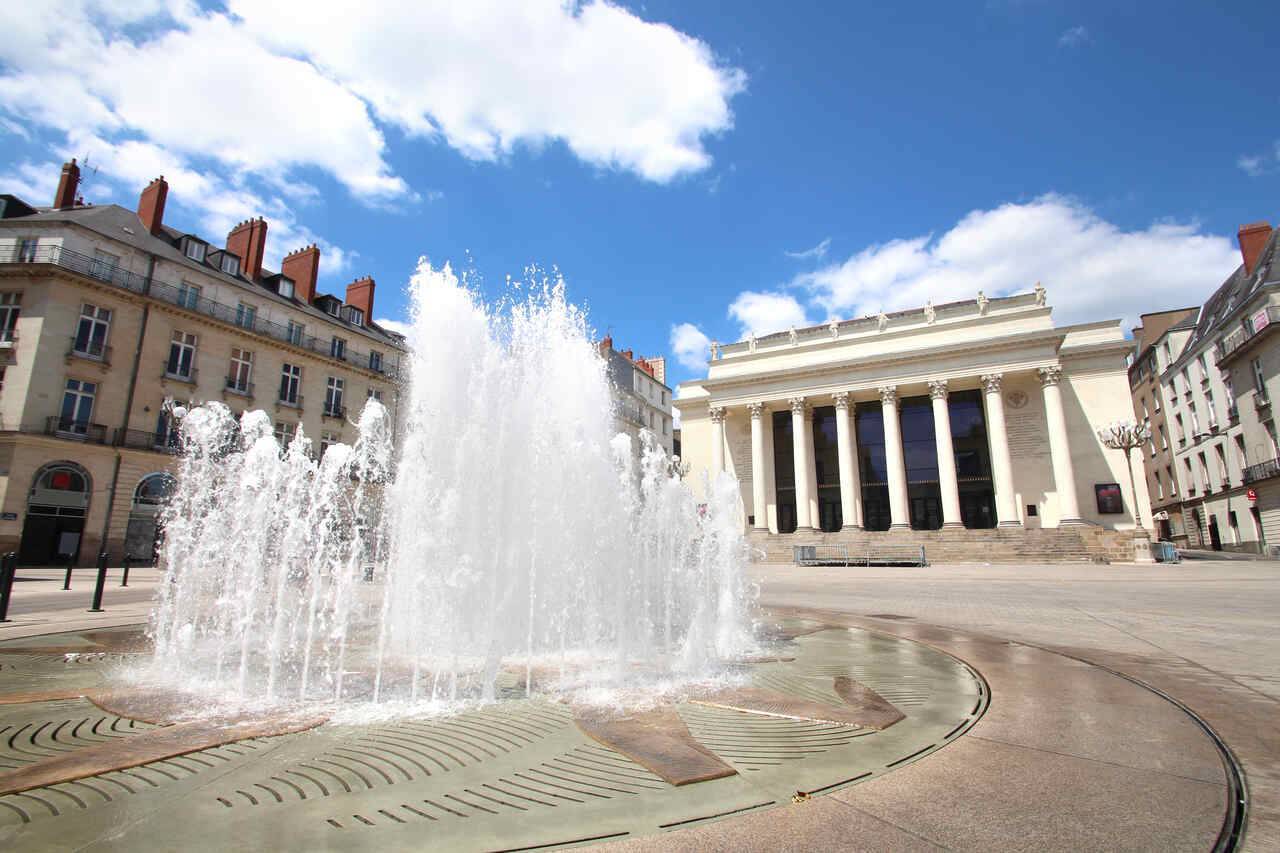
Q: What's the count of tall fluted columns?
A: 8